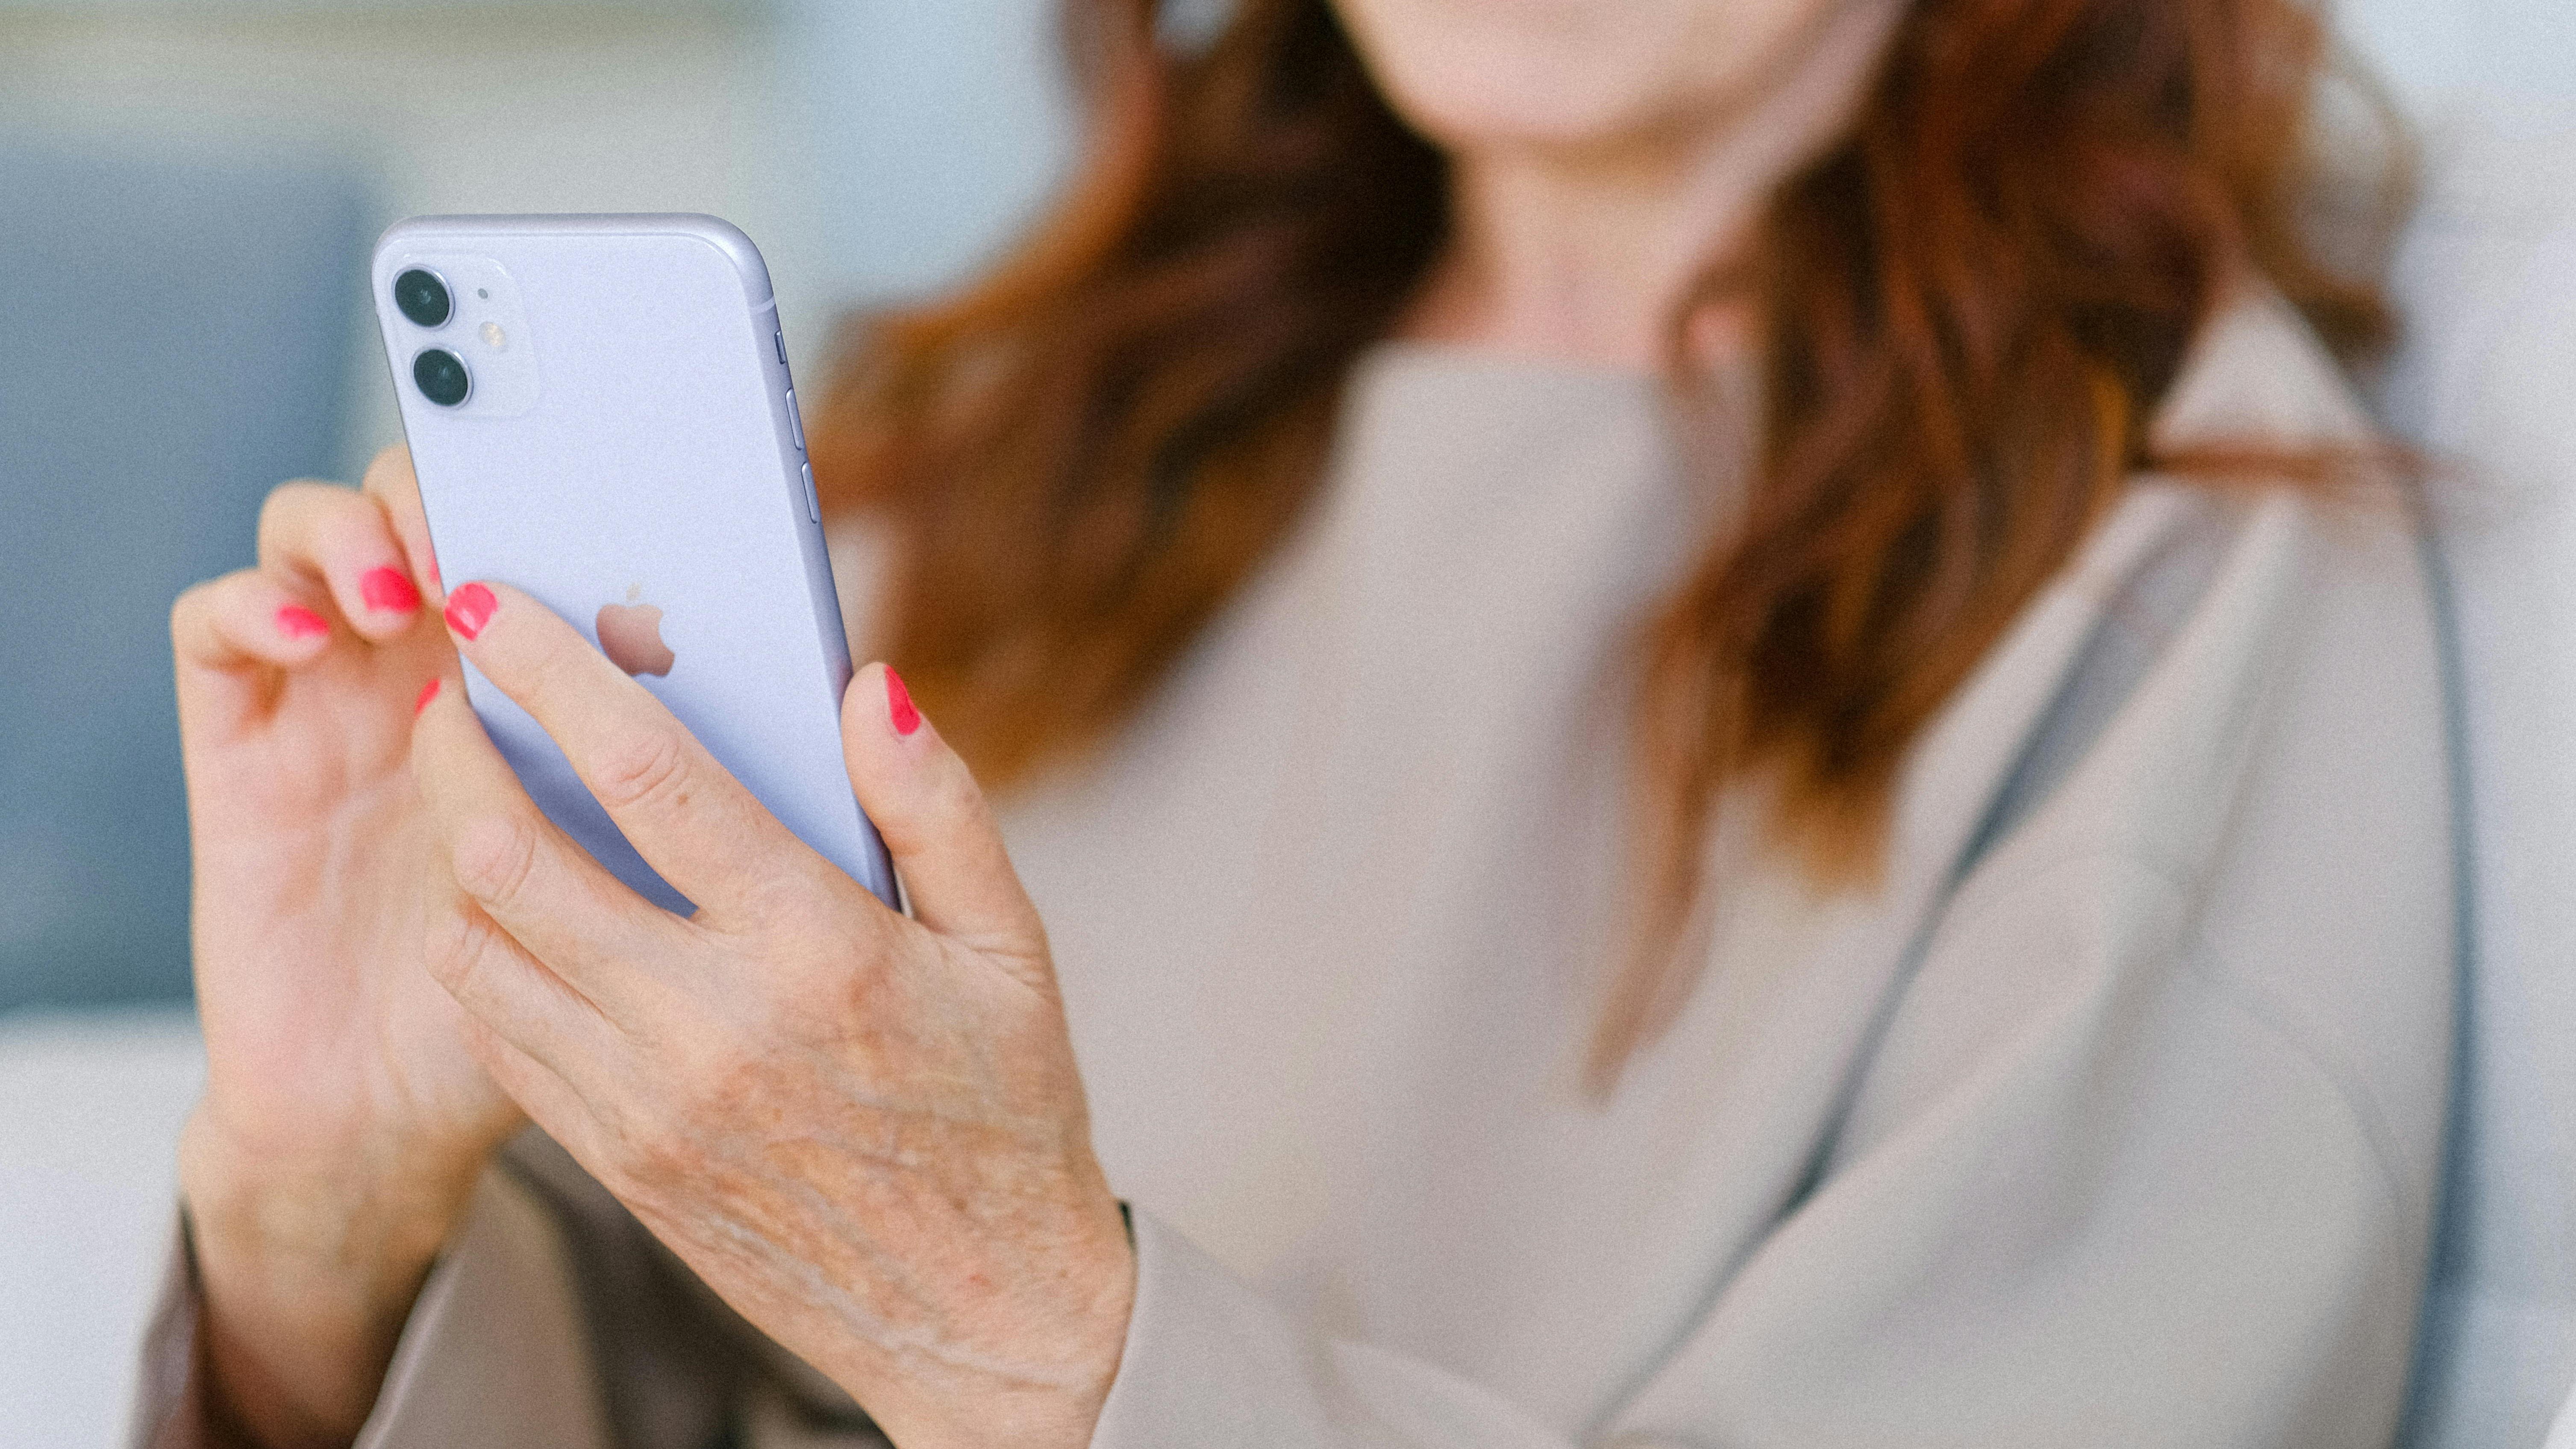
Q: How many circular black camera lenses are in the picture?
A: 2